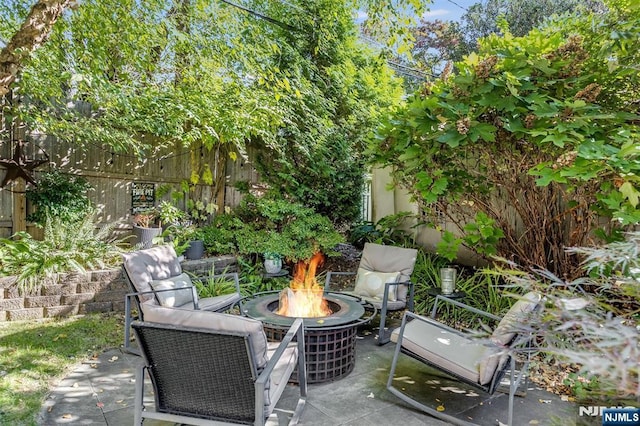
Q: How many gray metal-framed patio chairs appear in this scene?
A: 4